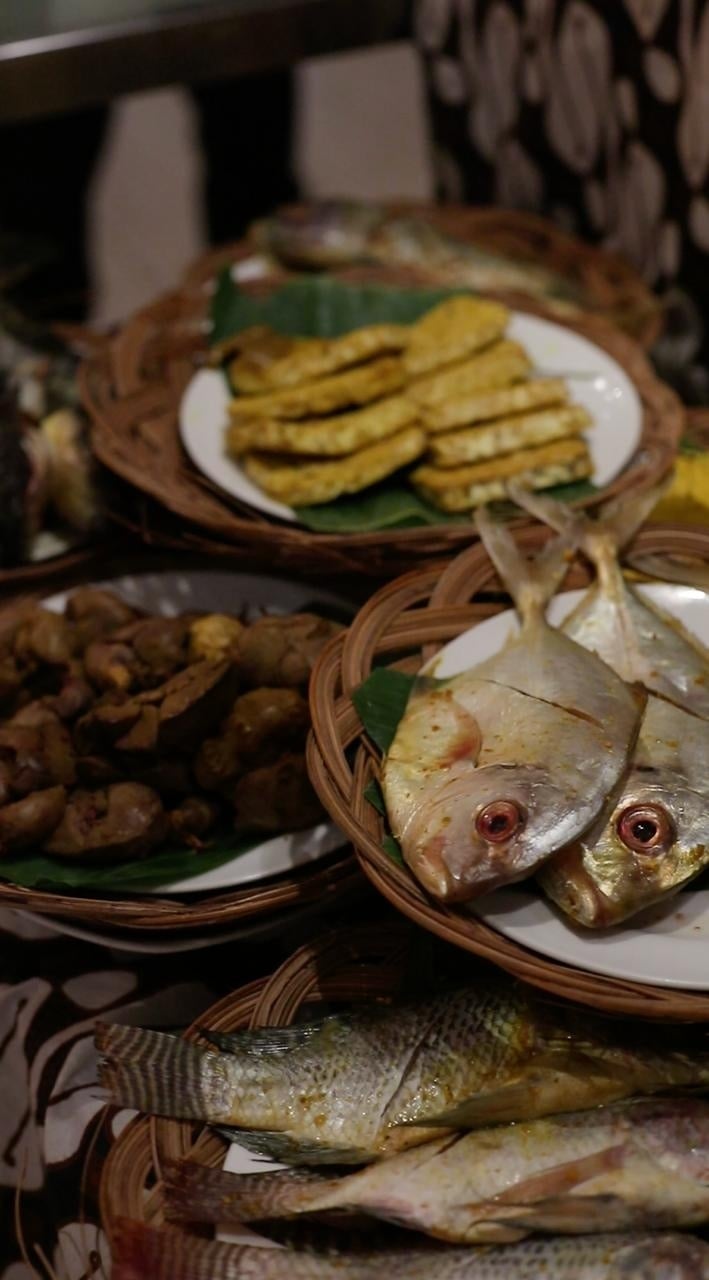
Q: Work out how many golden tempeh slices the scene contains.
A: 9